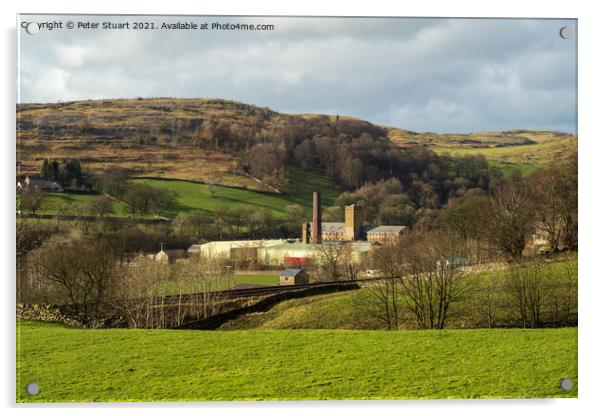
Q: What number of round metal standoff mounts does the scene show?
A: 4